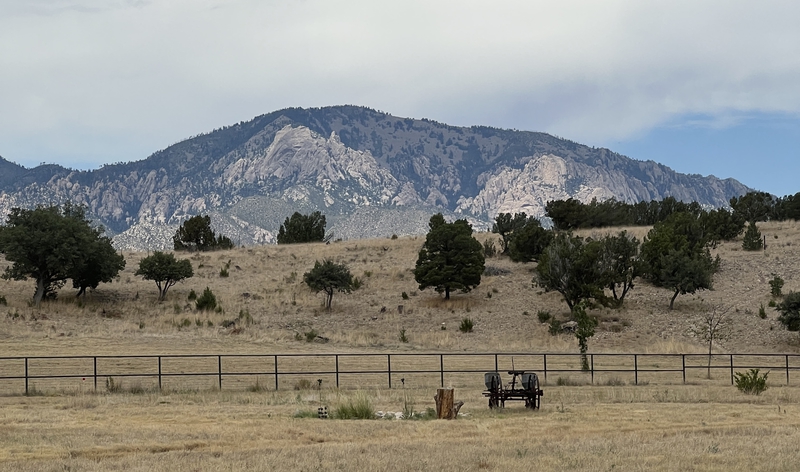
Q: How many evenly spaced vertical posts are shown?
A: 15